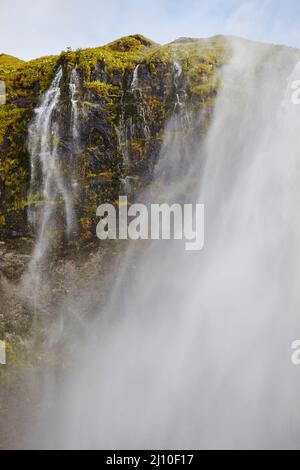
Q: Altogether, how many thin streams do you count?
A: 4